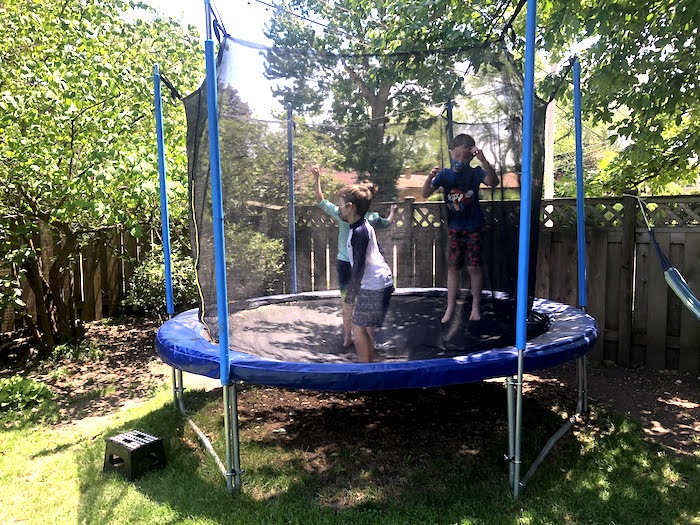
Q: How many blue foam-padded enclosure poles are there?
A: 6